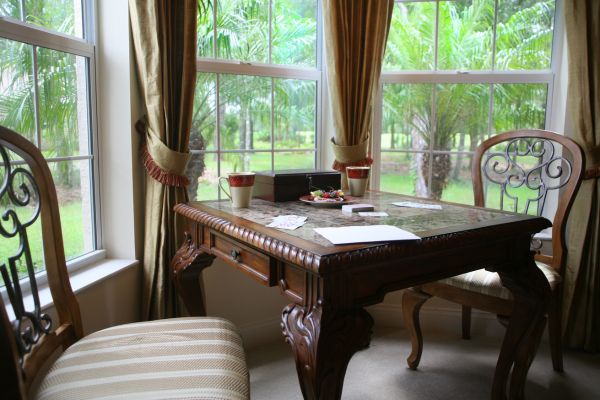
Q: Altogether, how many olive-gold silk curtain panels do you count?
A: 3